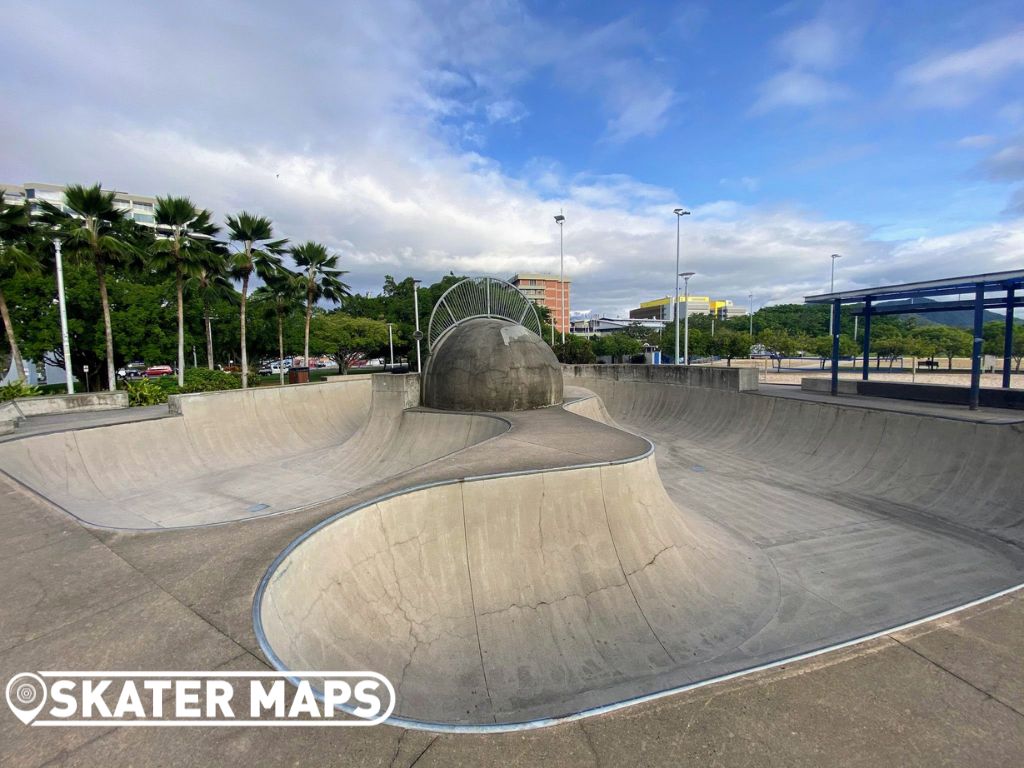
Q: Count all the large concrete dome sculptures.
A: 1